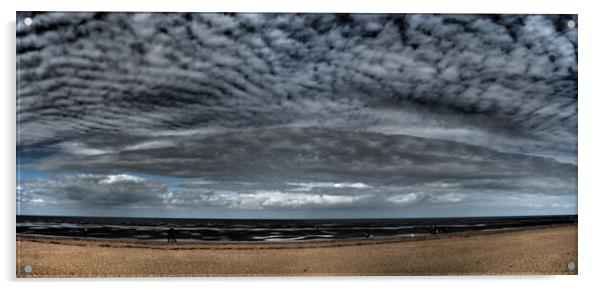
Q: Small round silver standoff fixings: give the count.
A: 4